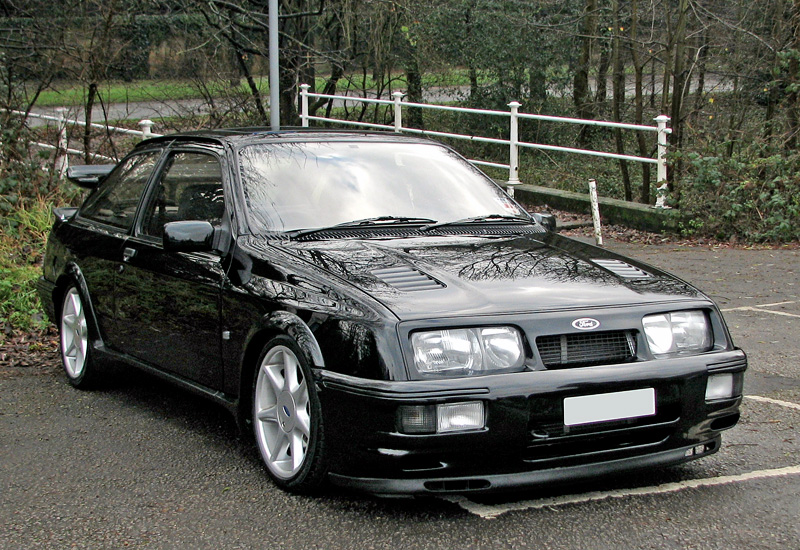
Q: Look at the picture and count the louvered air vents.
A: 2